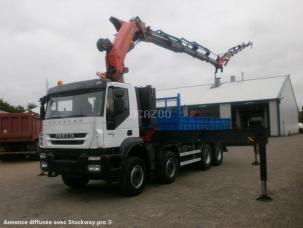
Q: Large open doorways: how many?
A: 2